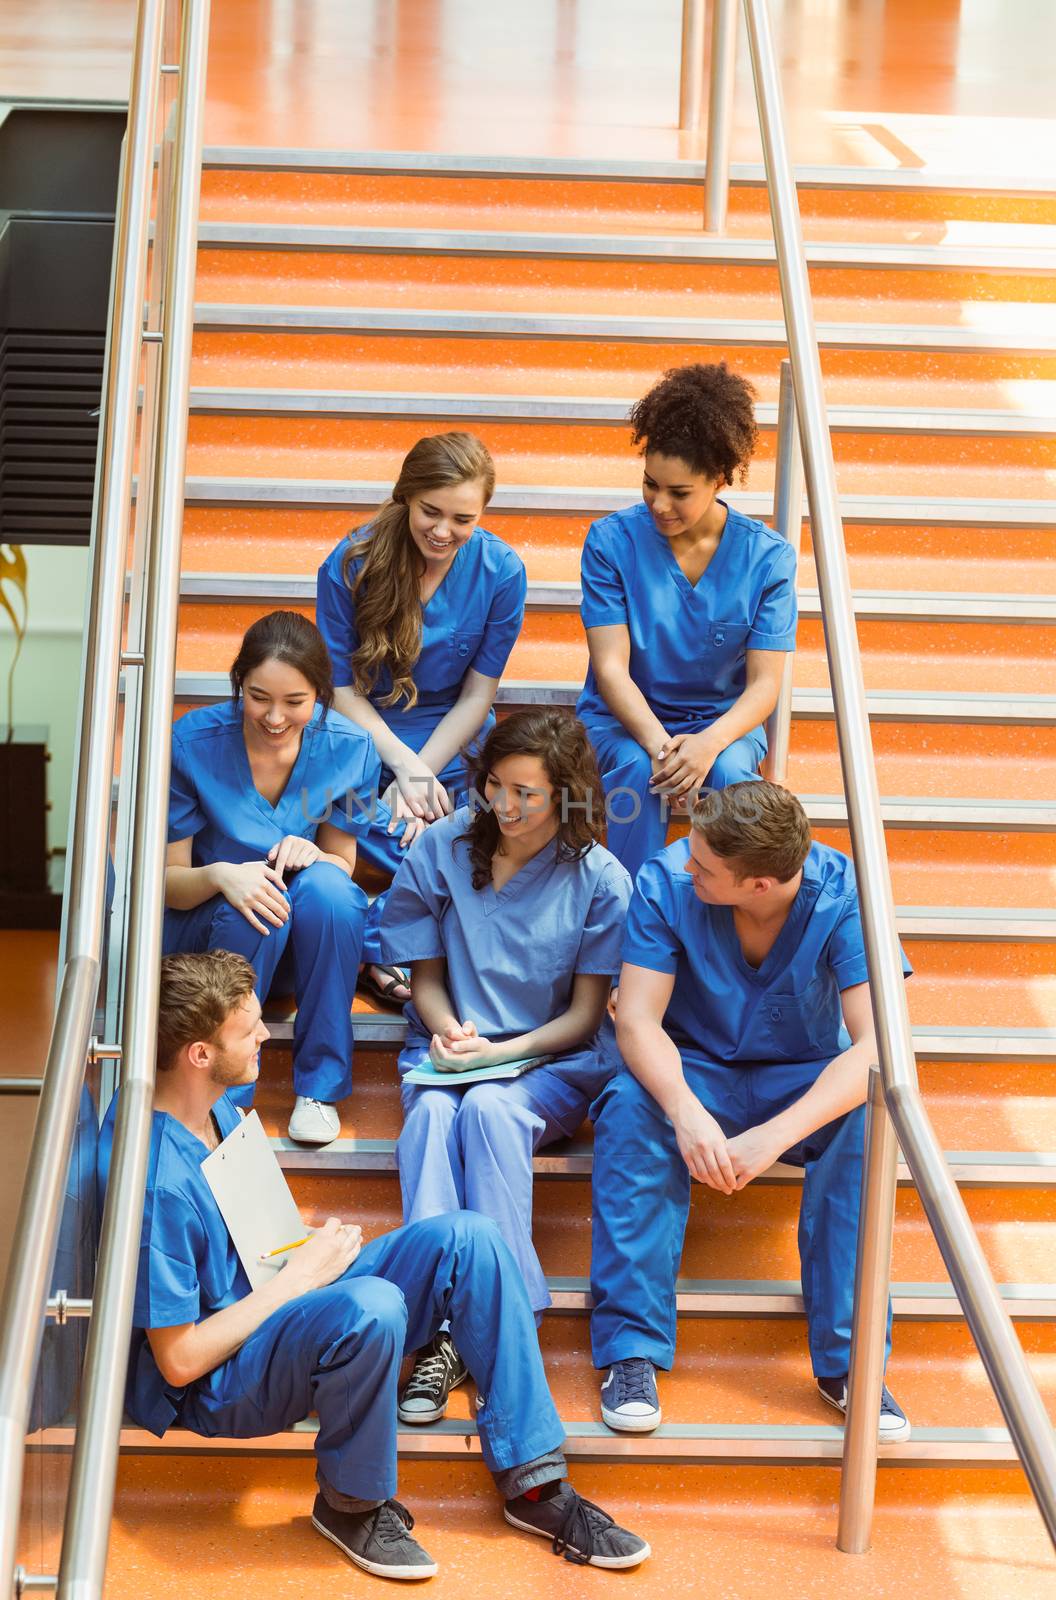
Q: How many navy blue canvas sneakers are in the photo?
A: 2